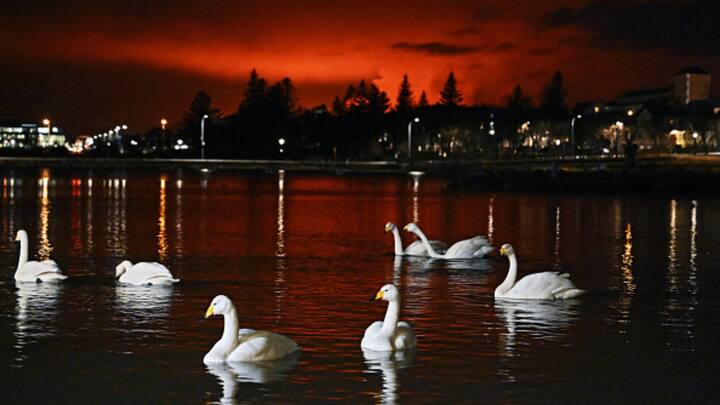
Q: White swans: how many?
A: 7